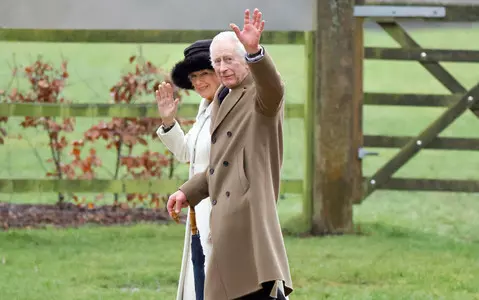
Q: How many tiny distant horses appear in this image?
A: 0